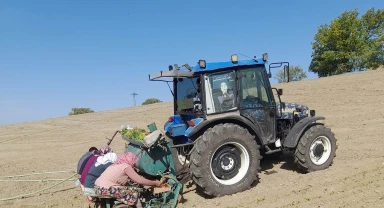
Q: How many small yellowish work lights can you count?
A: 3